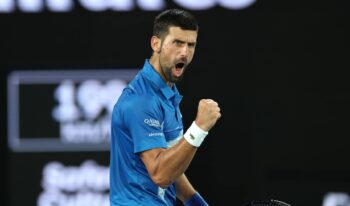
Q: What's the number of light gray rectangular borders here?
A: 1